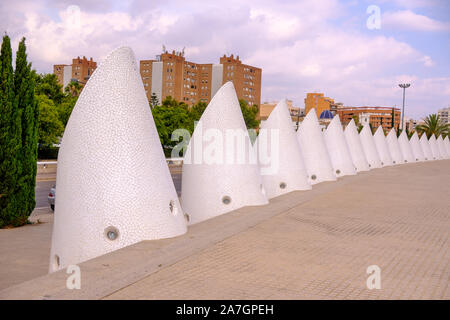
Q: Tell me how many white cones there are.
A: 15